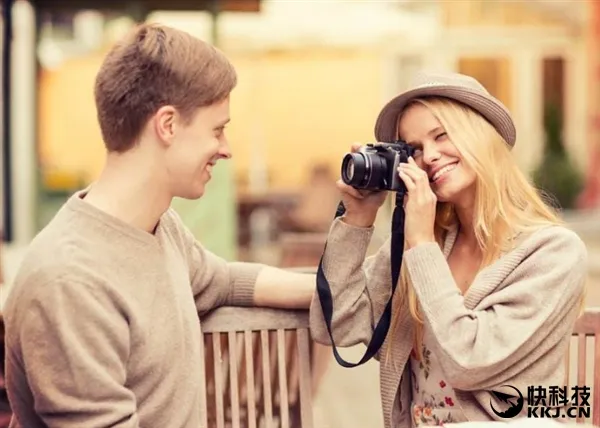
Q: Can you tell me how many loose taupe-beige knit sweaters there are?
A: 2